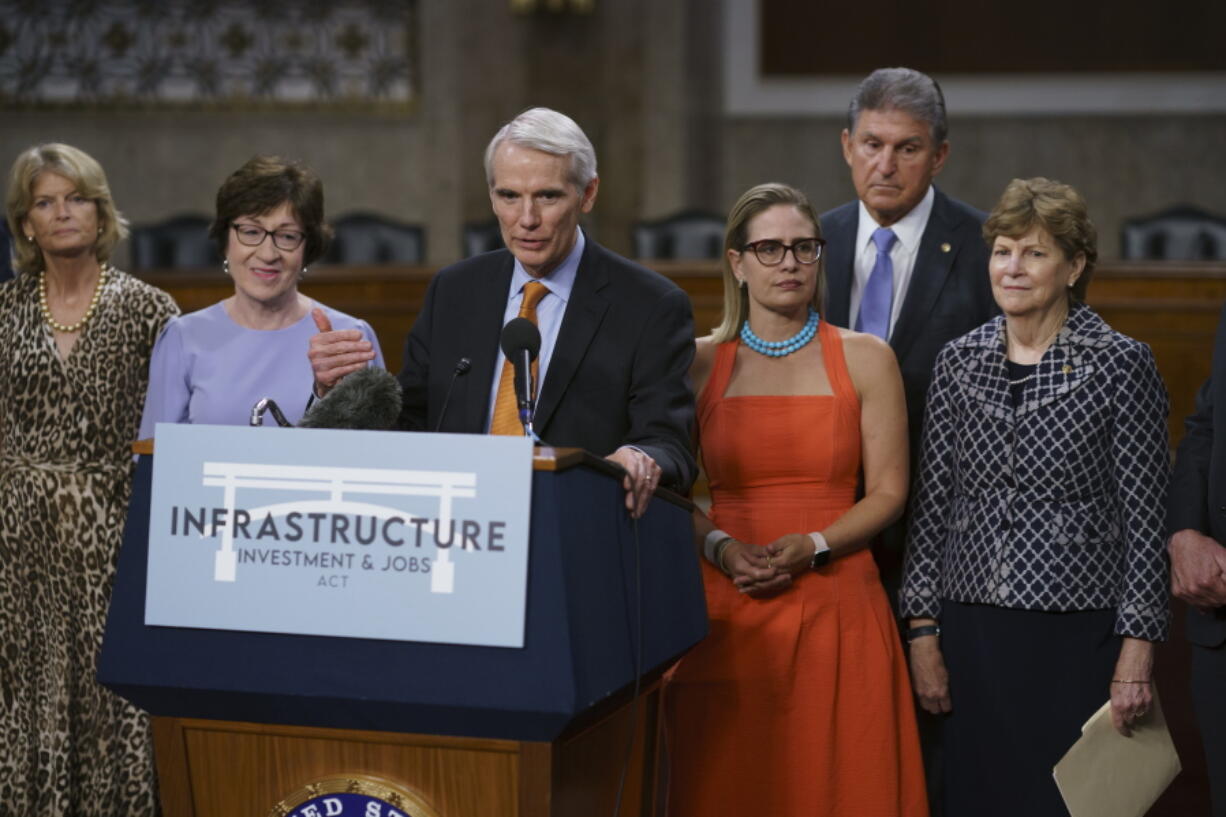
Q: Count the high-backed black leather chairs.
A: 5